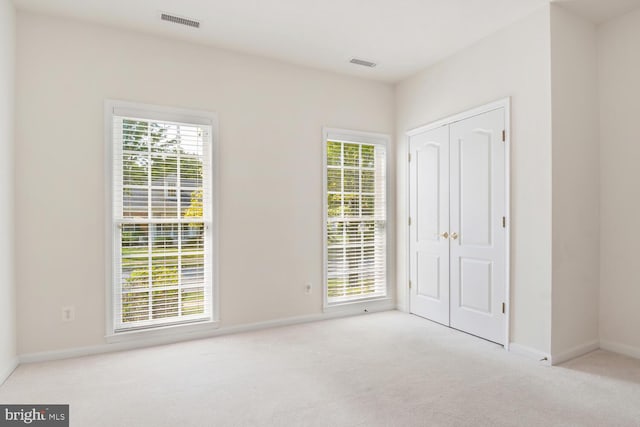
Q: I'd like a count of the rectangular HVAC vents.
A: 2